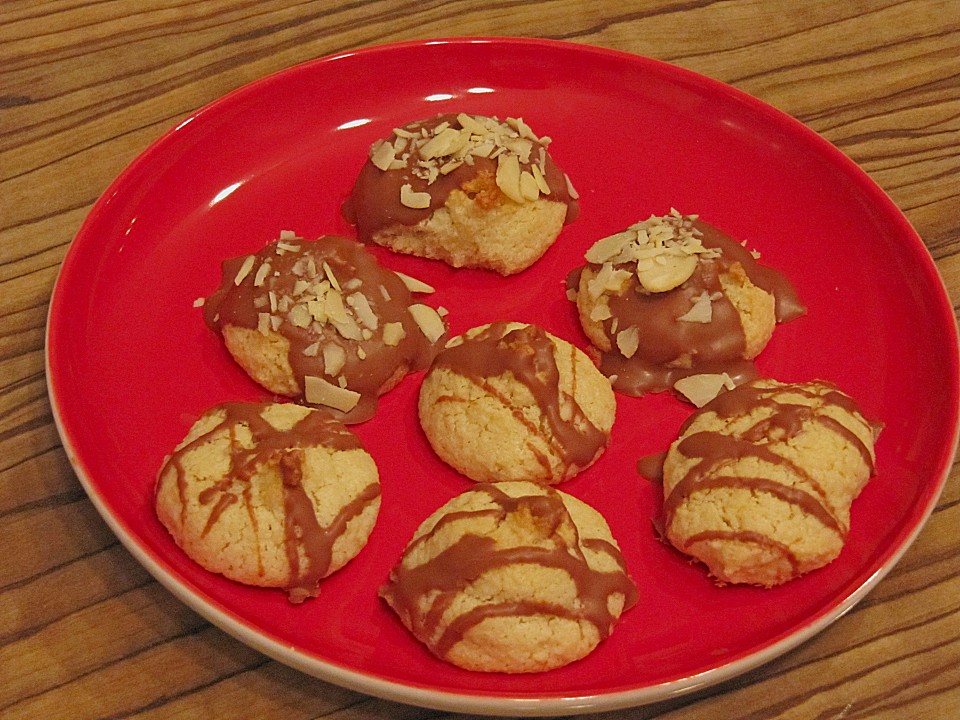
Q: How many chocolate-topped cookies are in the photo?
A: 7